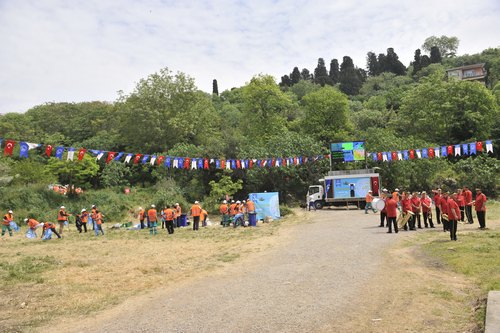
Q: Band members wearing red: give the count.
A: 11